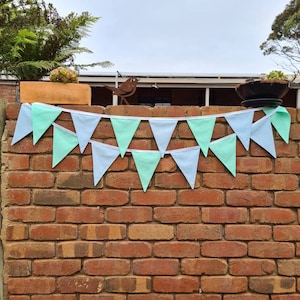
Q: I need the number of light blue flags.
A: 7